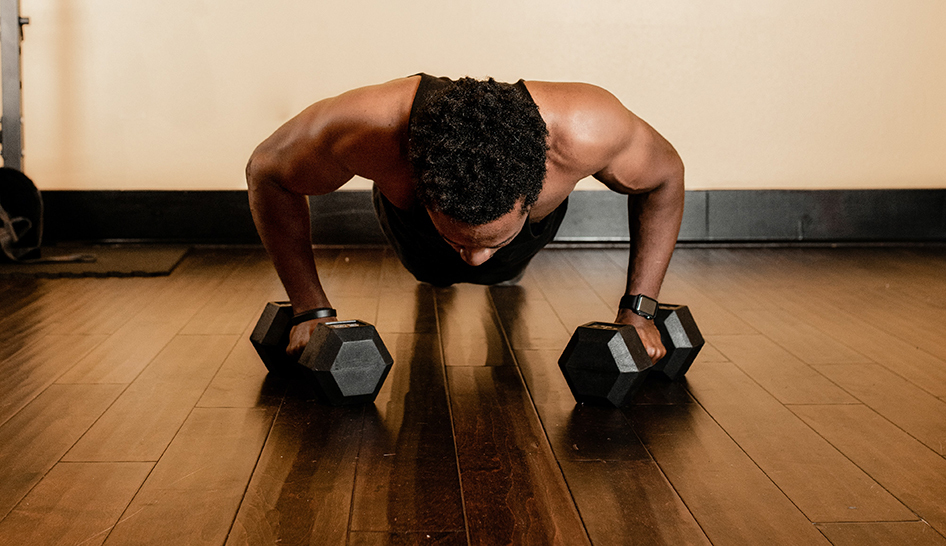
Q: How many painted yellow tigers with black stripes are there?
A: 0